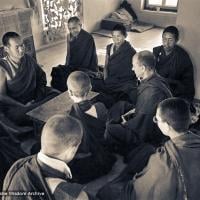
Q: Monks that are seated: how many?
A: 8